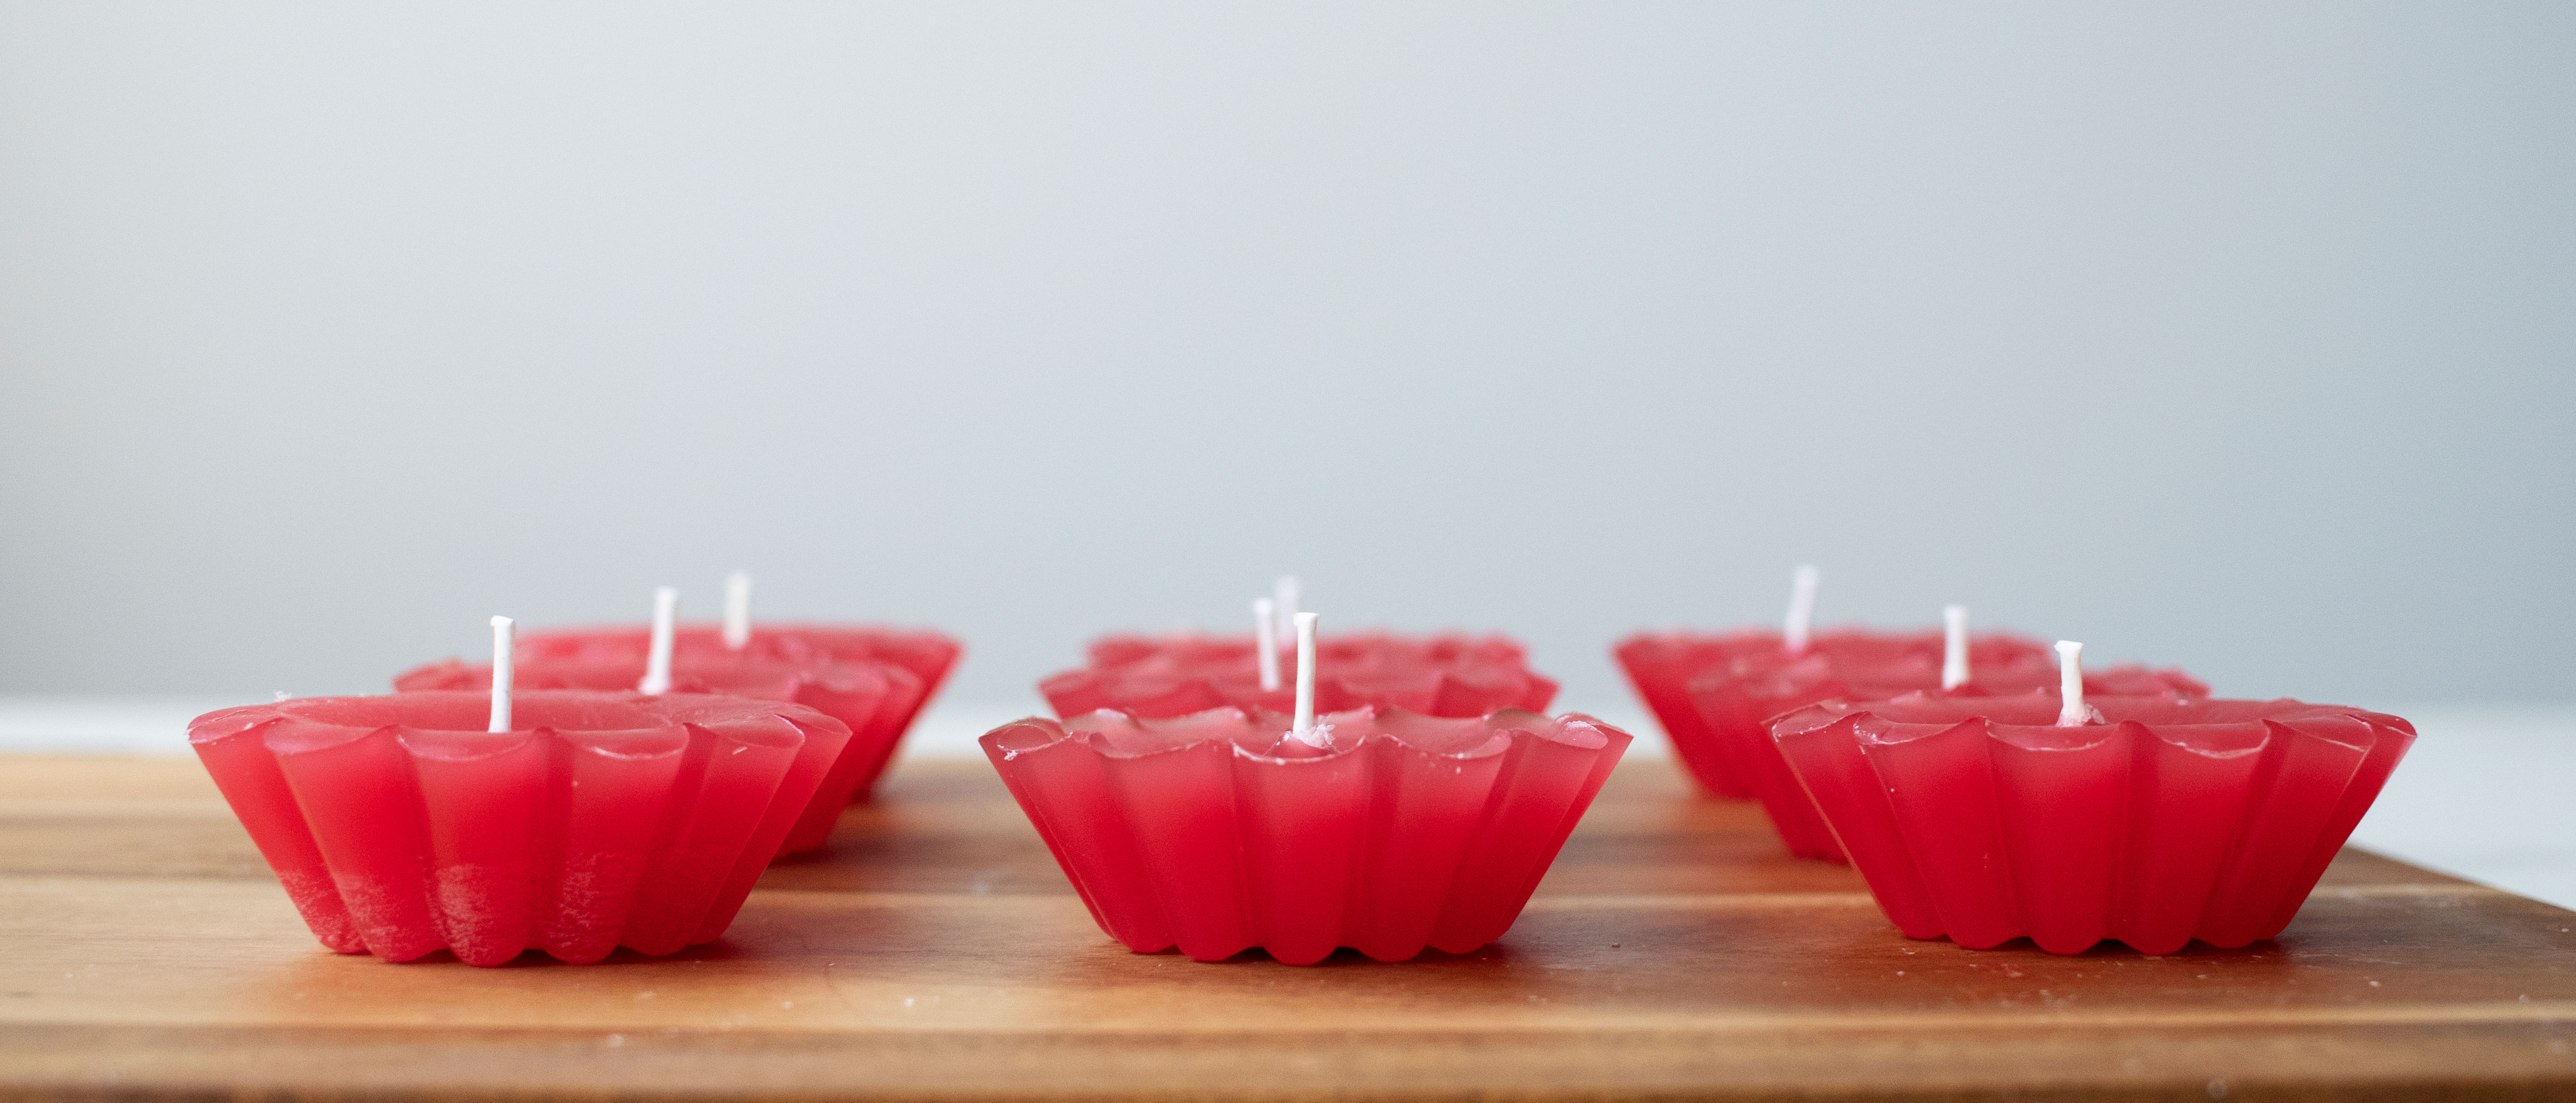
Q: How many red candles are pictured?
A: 9